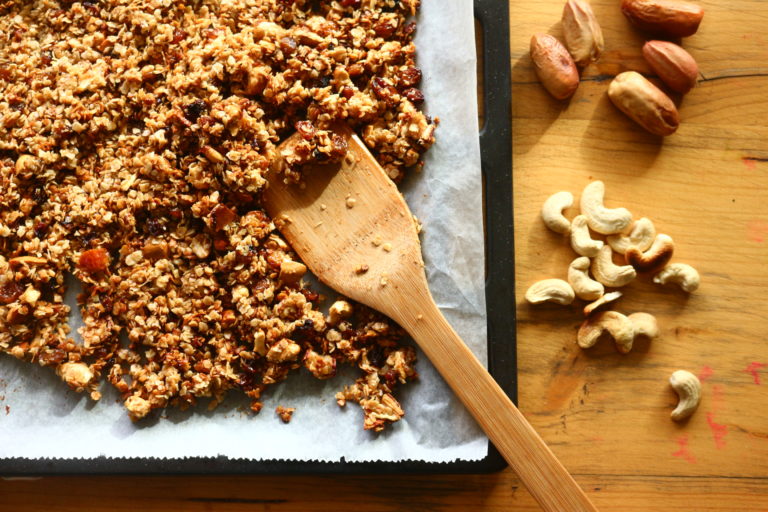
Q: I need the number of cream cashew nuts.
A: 12